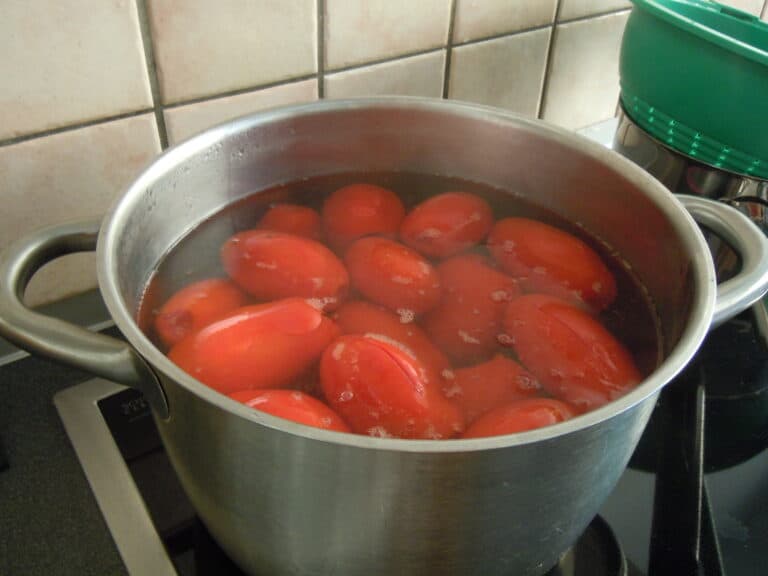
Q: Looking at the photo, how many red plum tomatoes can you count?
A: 15